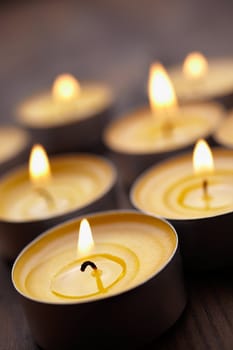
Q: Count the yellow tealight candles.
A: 8